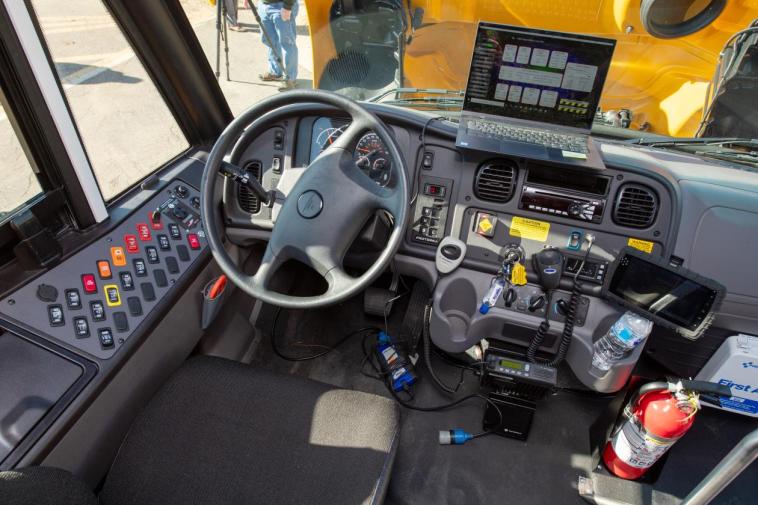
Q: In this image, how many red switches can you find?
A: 5